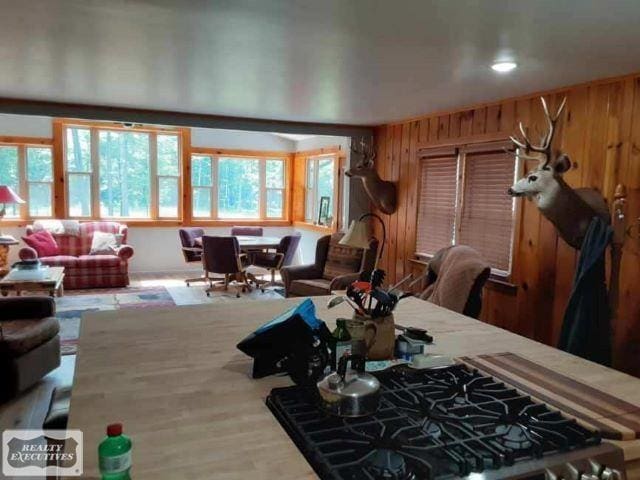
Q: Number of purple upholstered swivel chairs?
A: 4